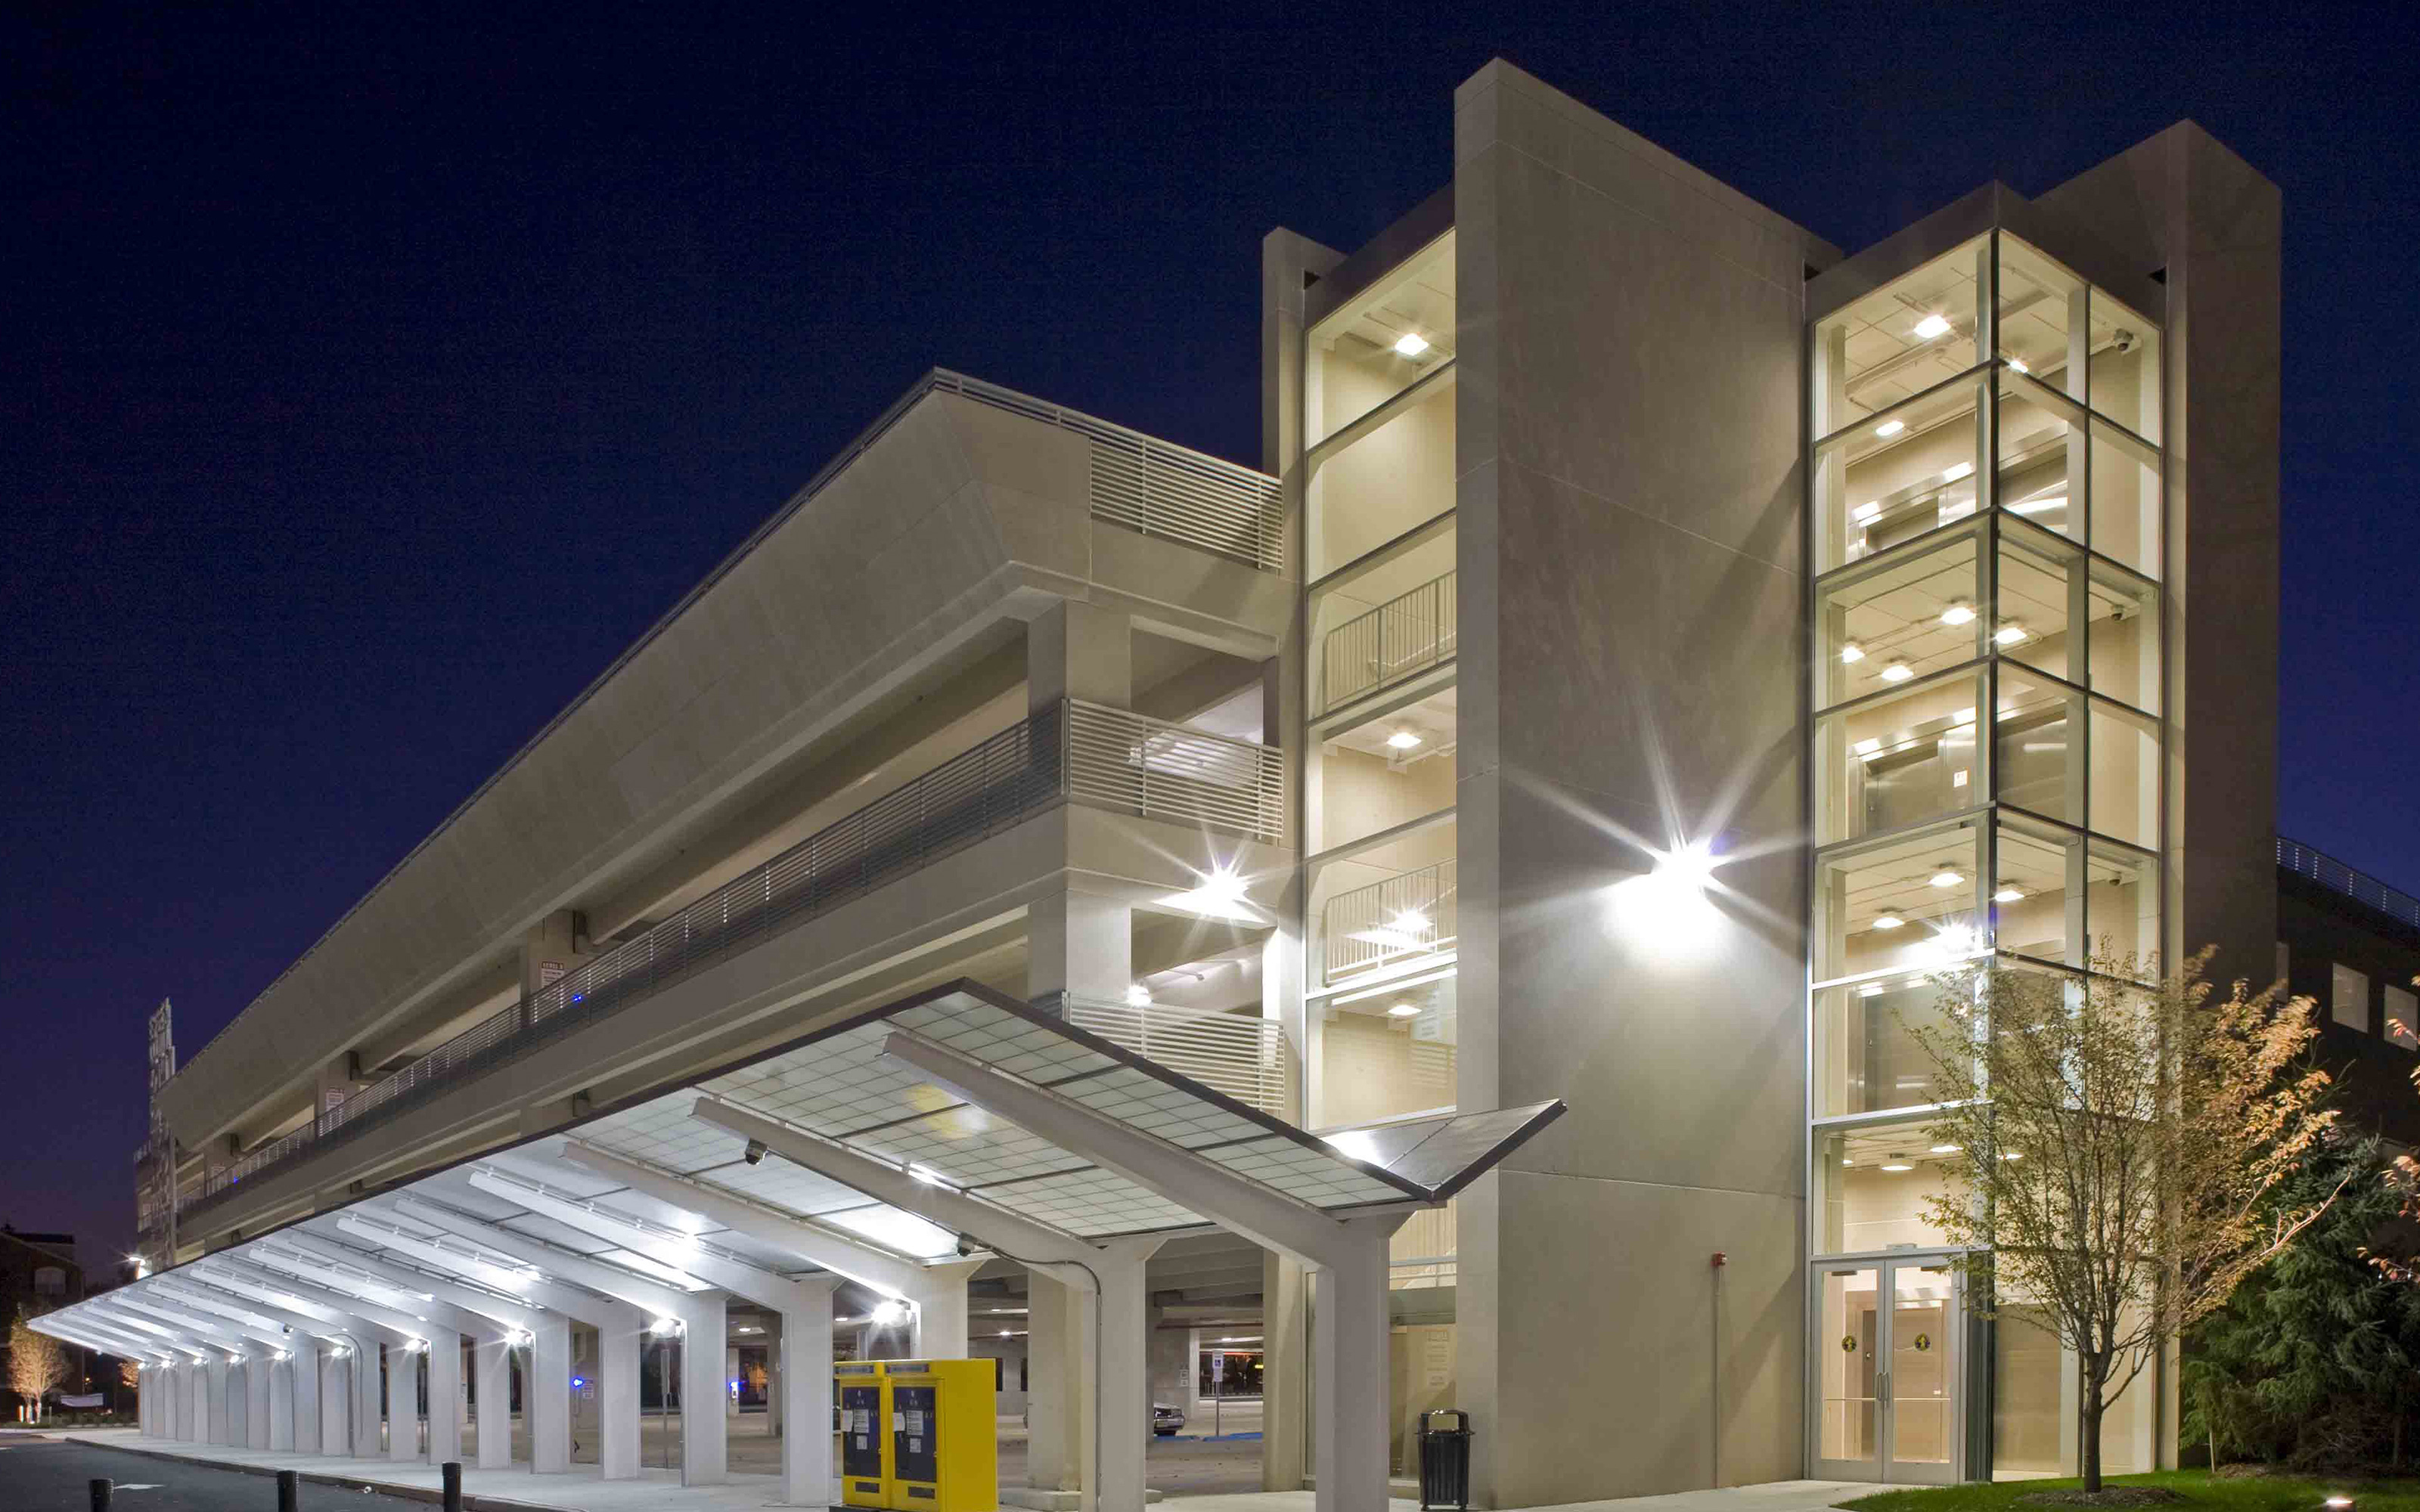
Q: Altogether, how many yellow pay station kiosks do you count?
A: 2